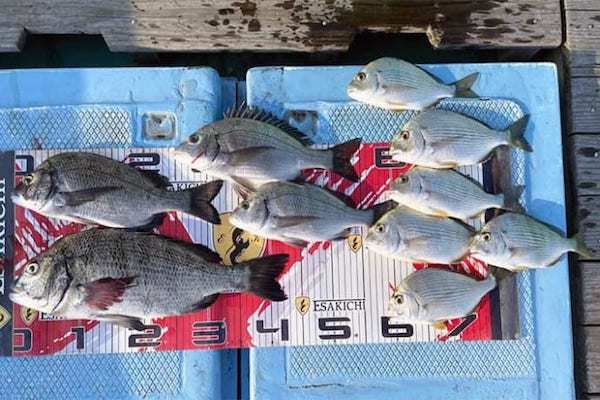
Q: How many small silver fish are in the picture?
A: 6